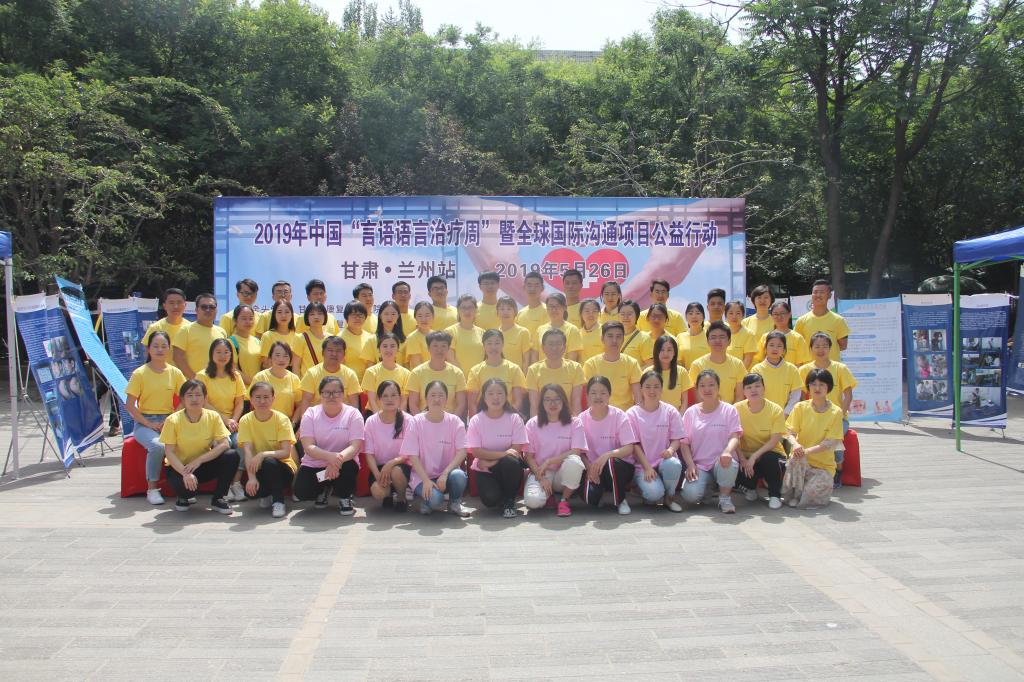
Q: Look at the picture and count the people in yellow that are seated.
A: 13